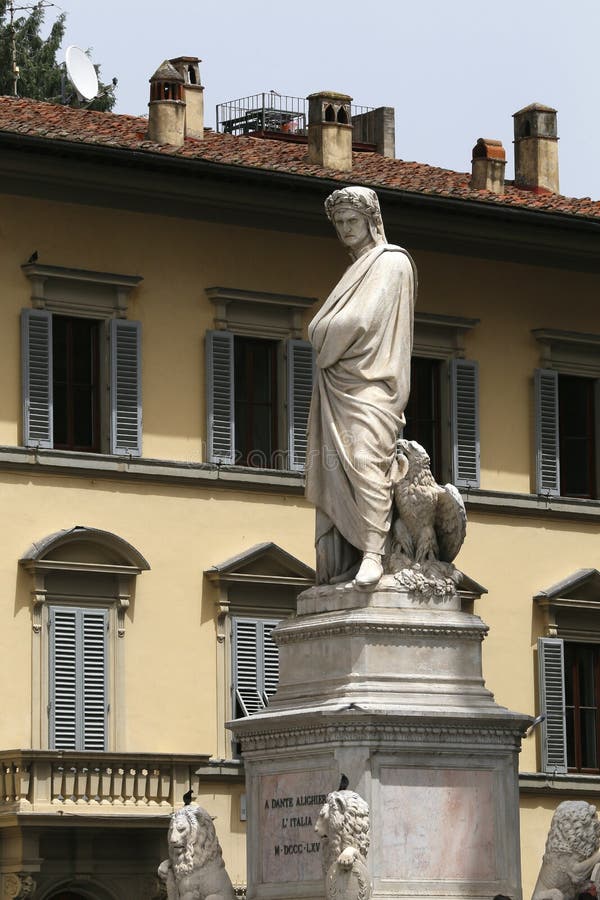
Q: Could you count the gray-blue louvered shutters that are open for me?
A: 7